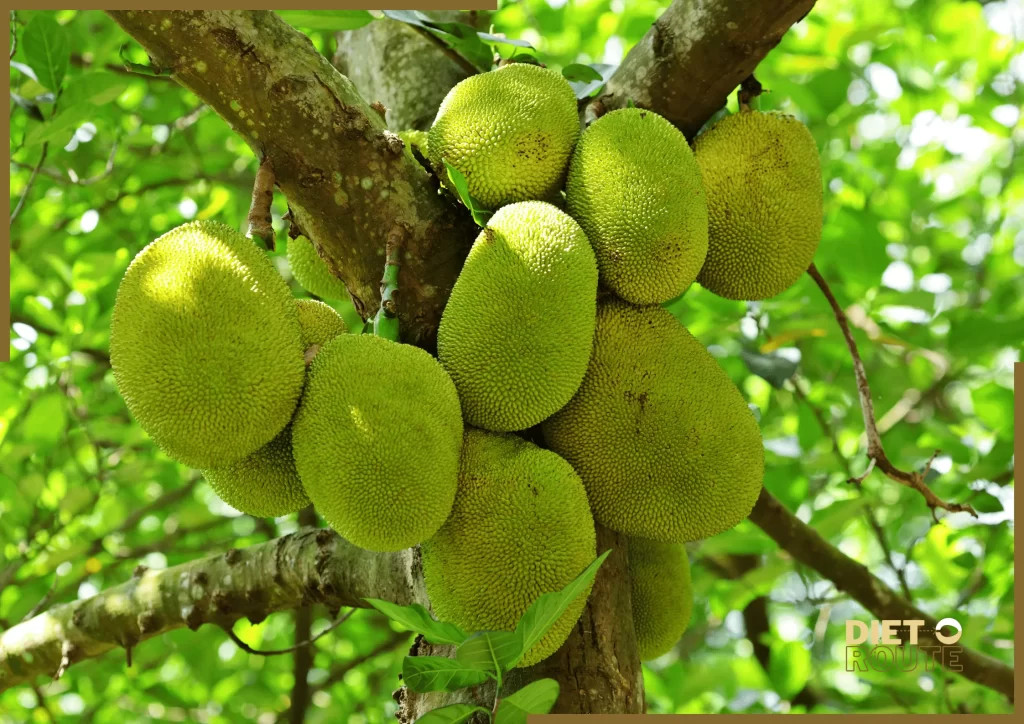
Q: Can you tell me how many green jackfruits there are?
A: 12